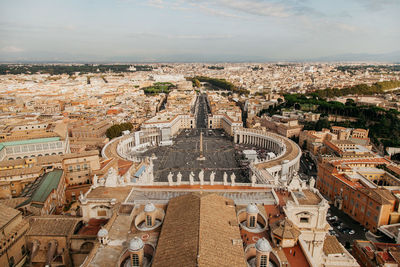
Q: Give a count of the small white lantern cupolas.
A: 5